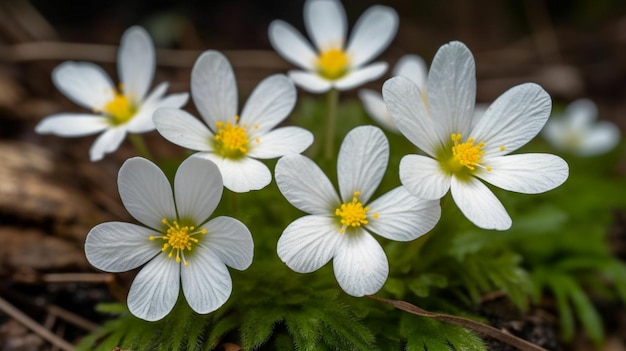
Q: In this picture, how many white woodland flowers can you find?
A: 8